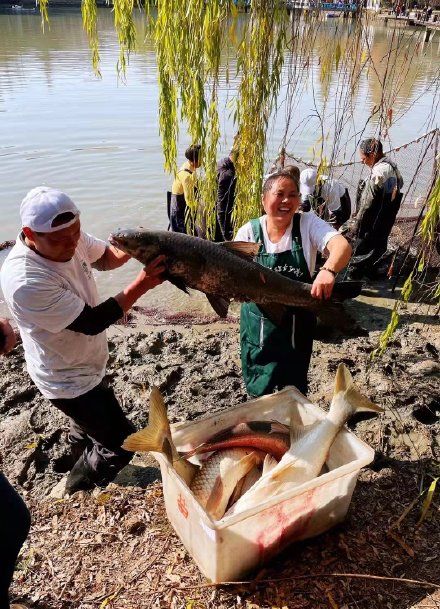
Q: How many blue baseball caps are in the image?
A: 0